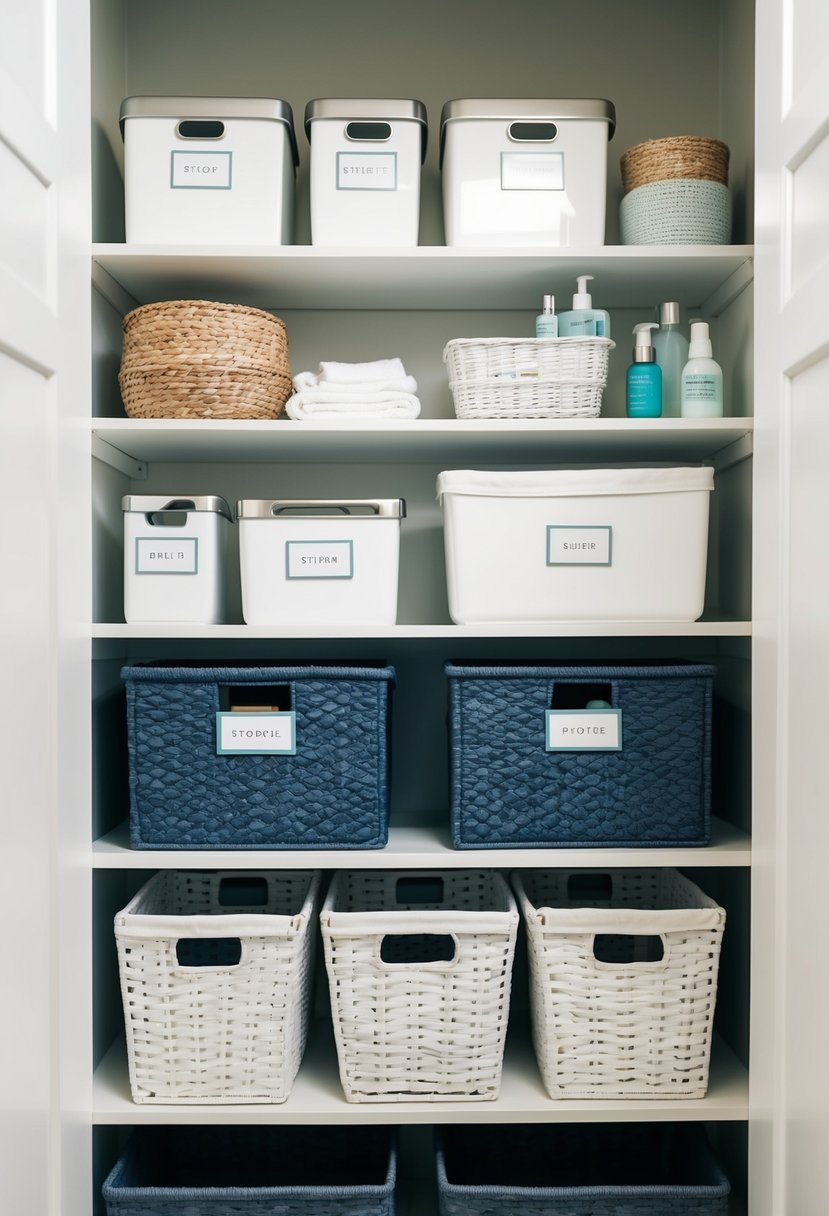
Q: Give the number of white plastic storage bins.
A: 6